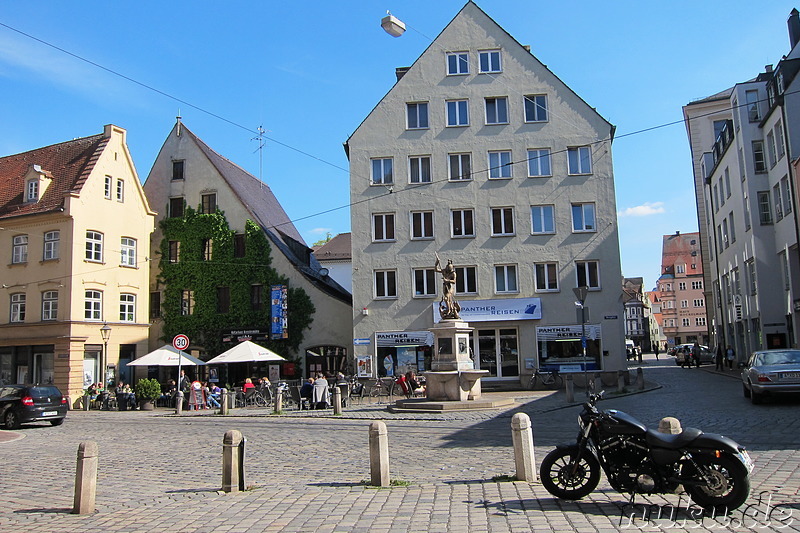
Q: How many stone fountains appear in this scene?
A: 1